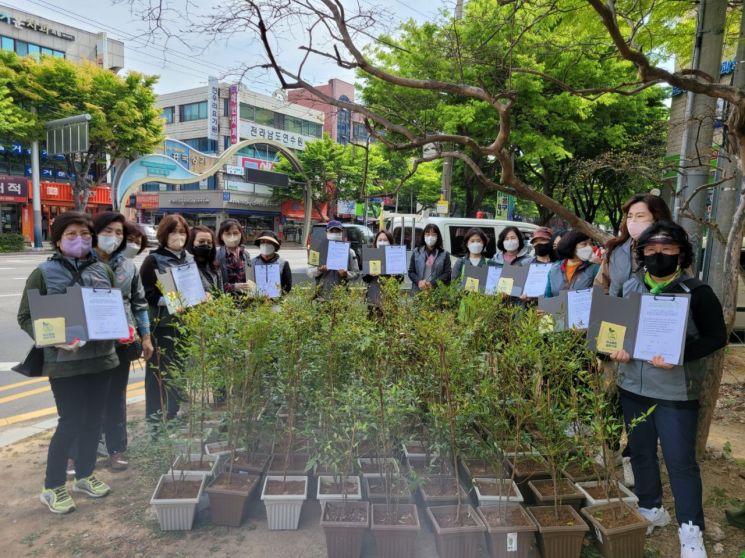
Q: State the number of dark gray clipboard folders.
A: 9